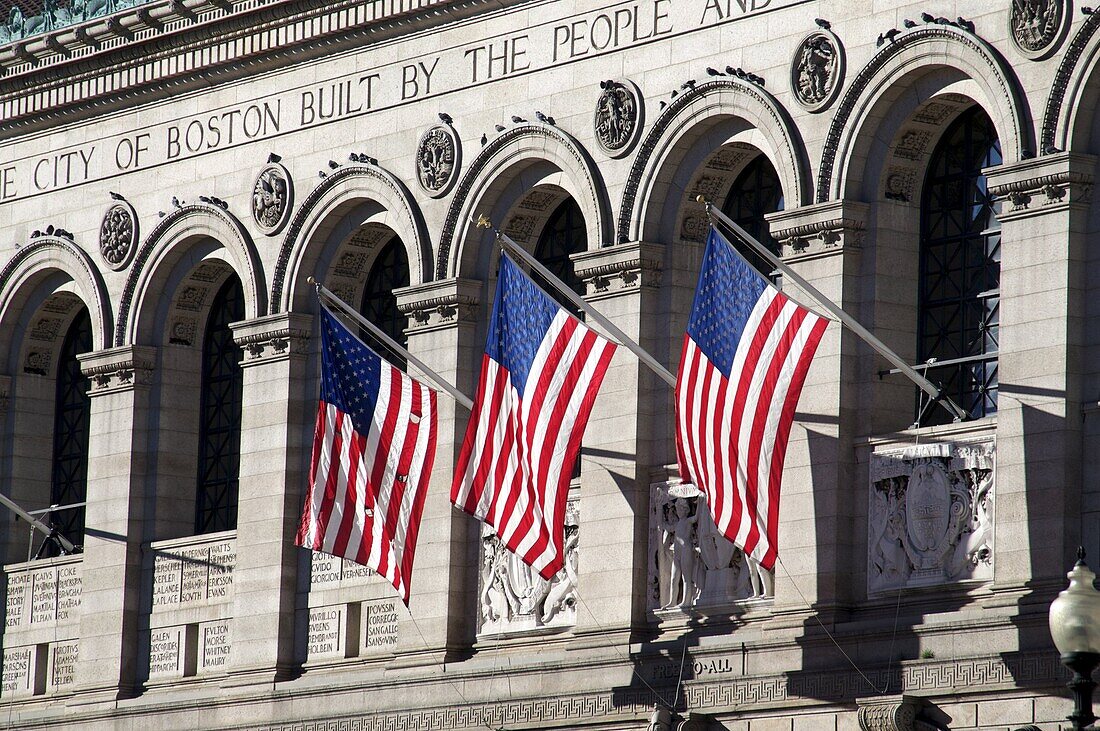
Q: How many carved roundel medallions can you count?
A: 6